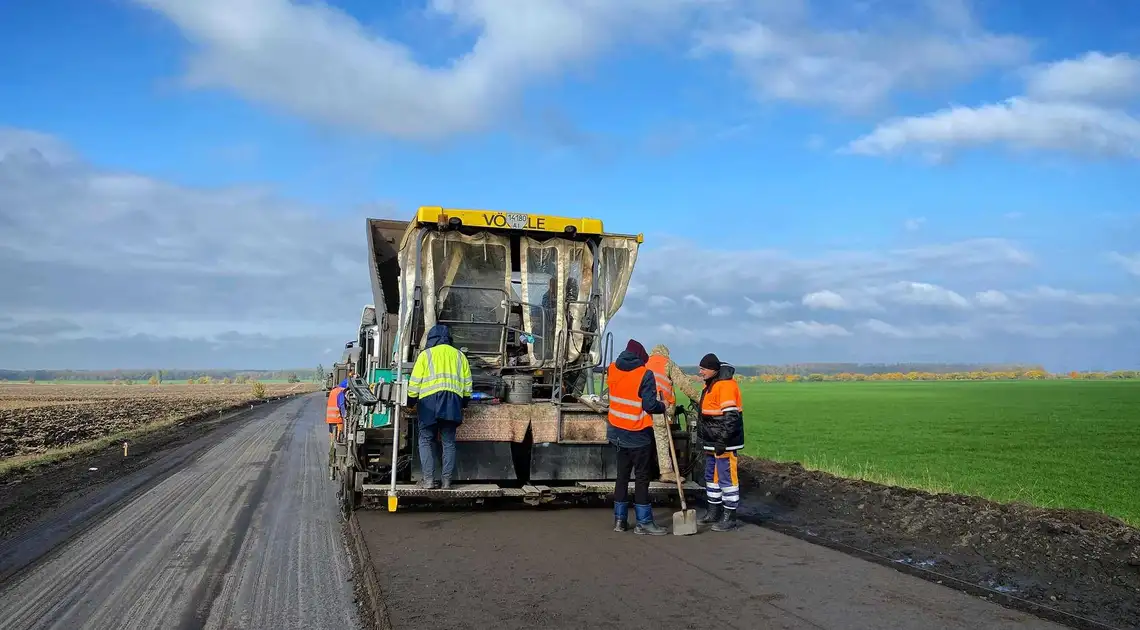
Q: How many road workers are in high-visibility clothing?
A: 5